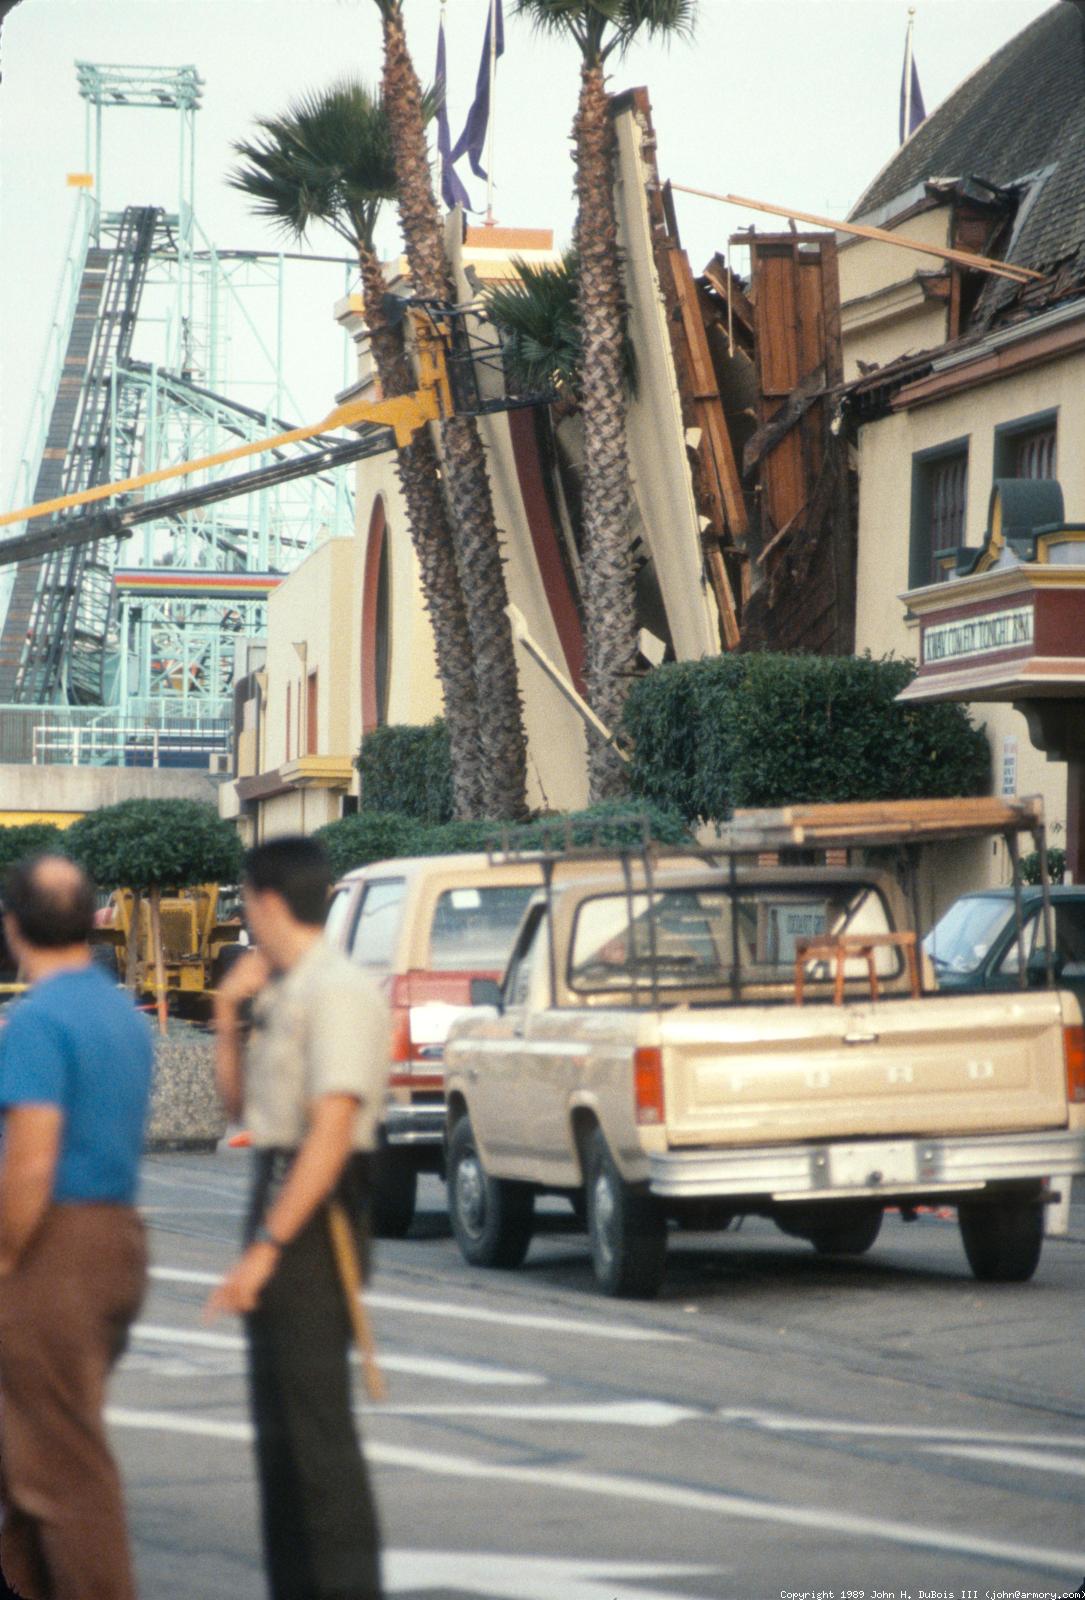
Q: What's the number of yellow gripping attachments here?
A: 1